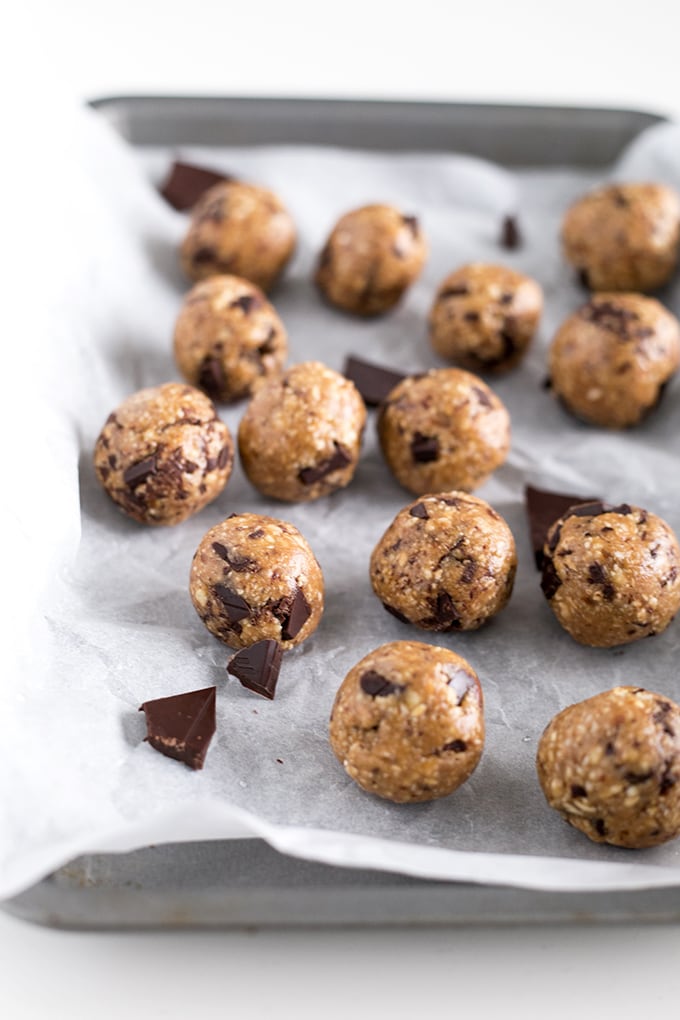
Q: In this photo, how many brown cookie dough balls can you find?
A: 14